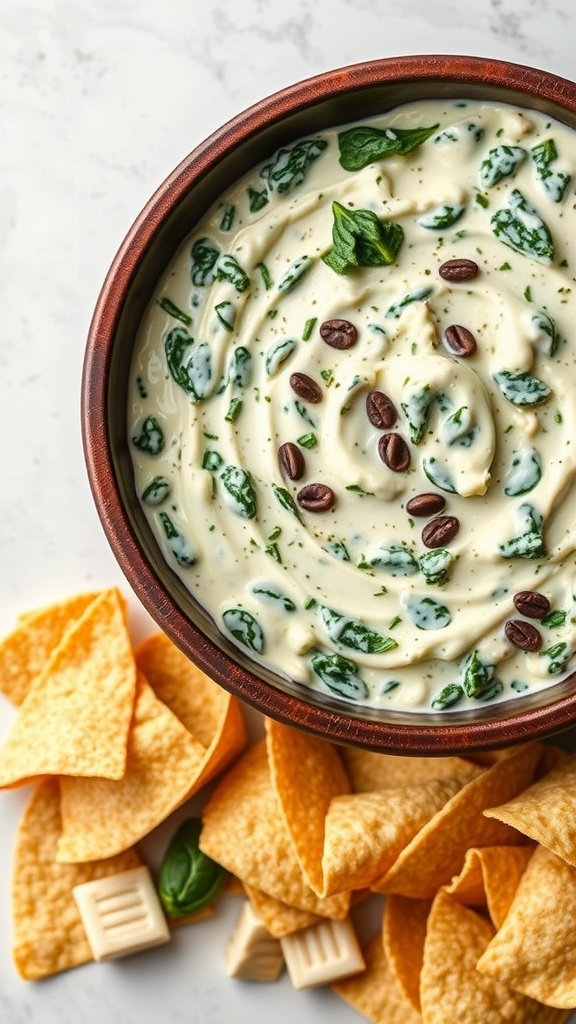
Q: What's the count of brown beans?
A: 12